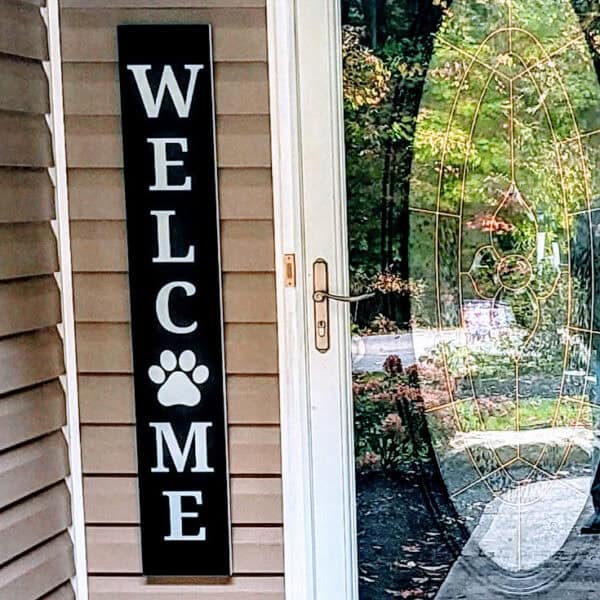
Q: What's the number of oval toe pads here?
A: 4